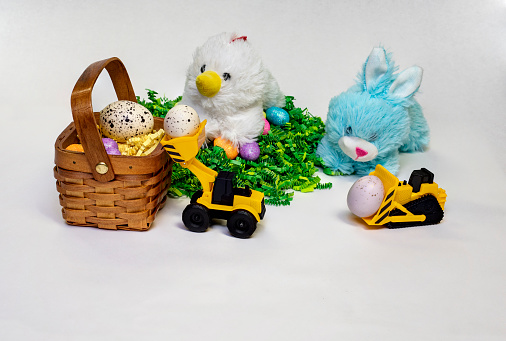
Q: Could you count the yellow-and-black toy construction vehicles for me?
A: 2